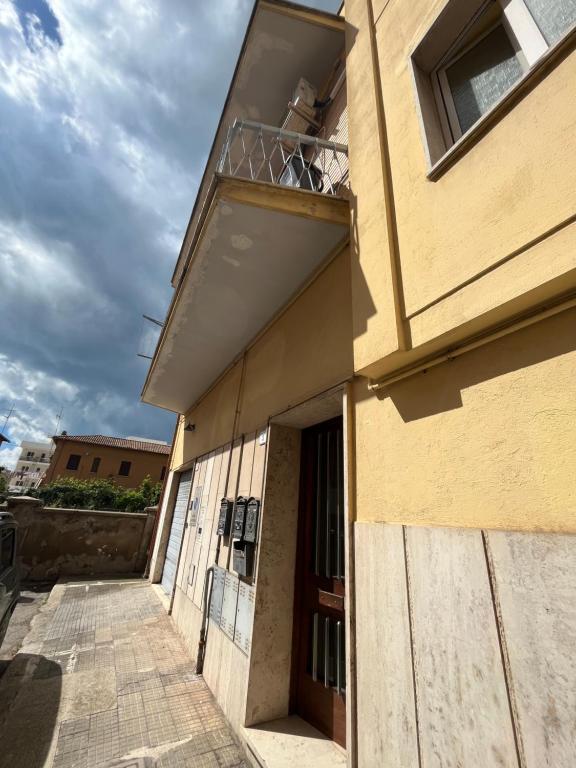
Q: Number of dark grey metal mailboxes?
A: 4